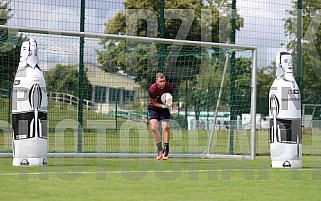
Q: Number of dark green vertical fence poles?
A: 4